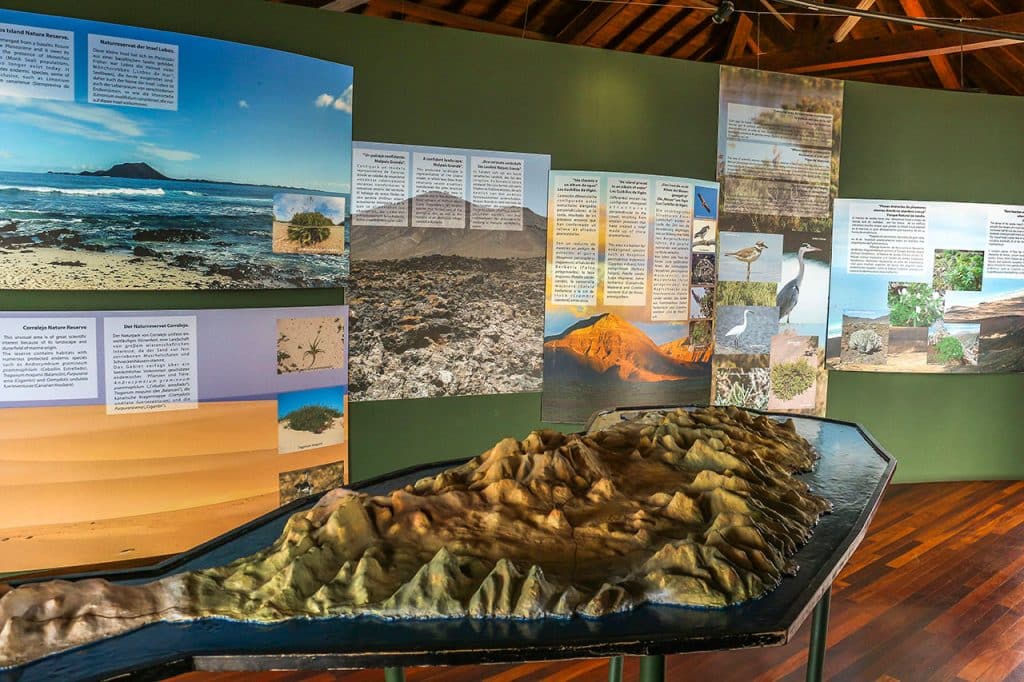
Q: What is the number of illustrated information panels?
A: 6